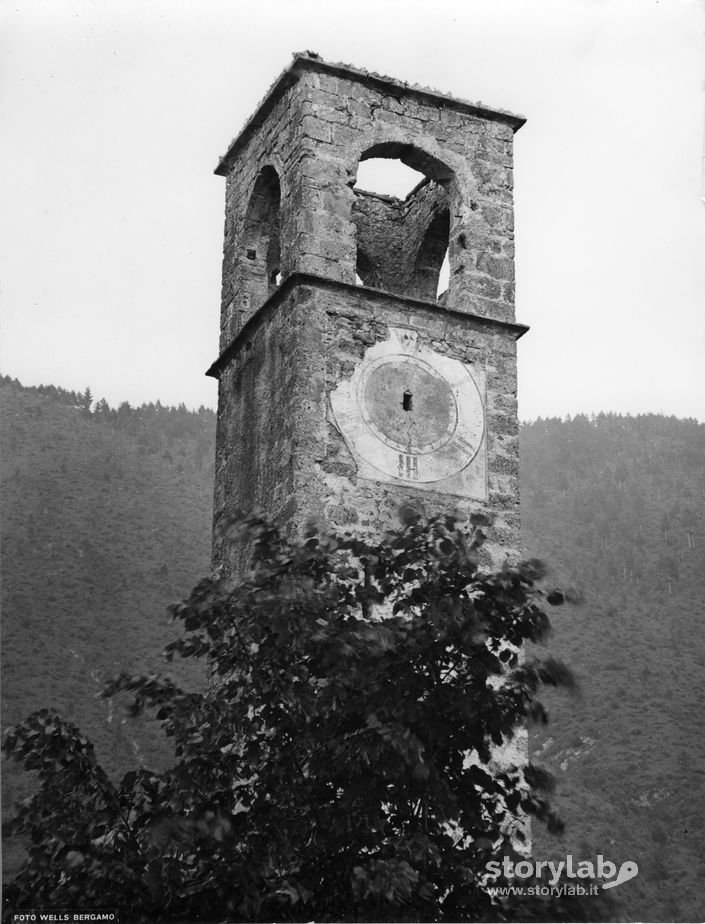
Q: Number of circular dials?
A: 1